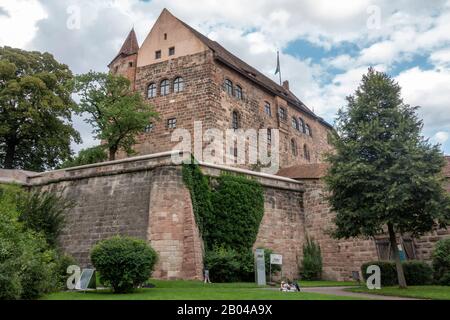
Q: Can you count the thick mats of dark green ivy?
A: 1